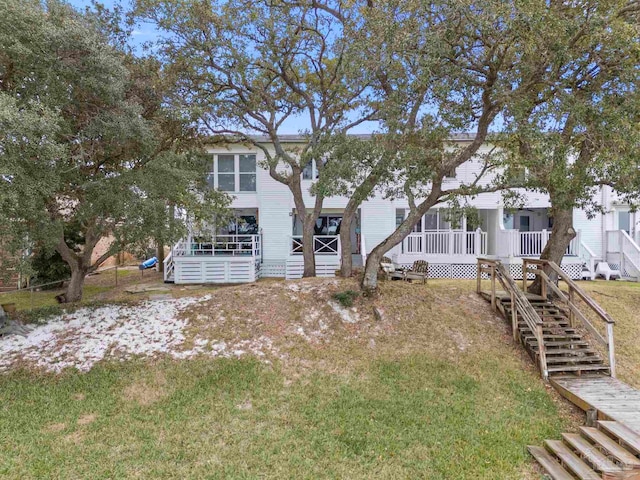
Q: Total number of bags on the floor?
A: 0